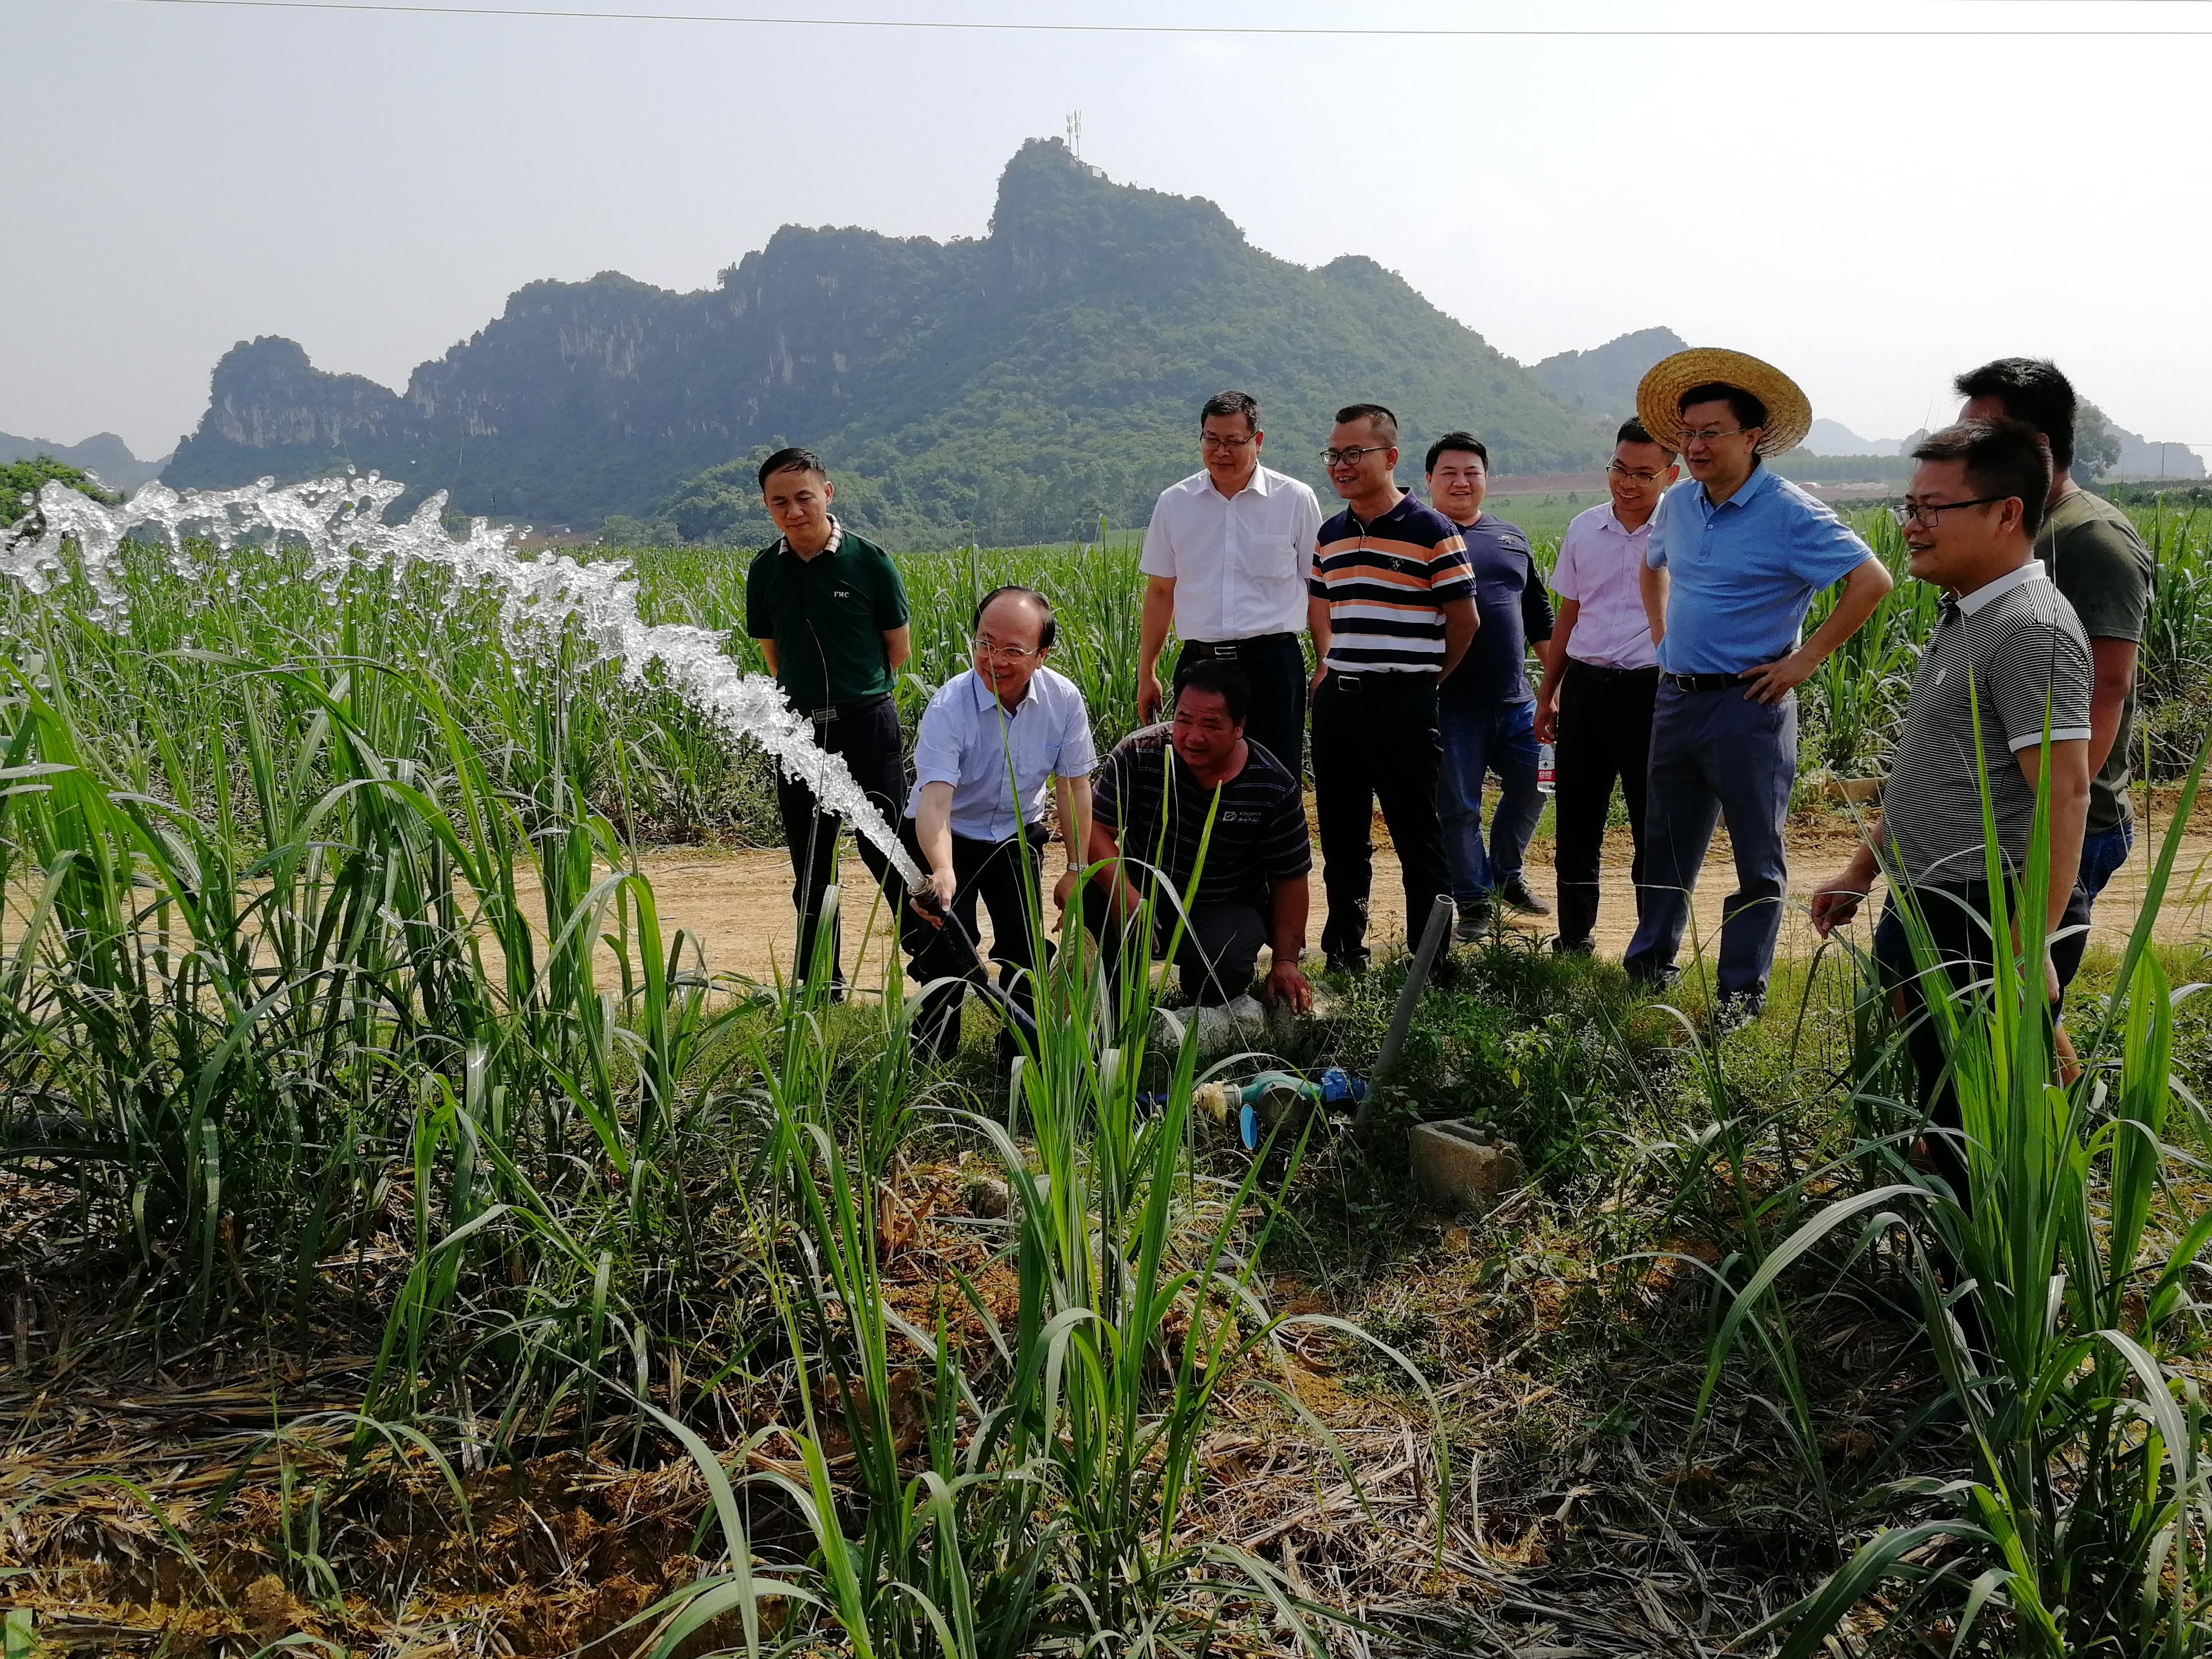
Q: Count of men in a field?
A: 10